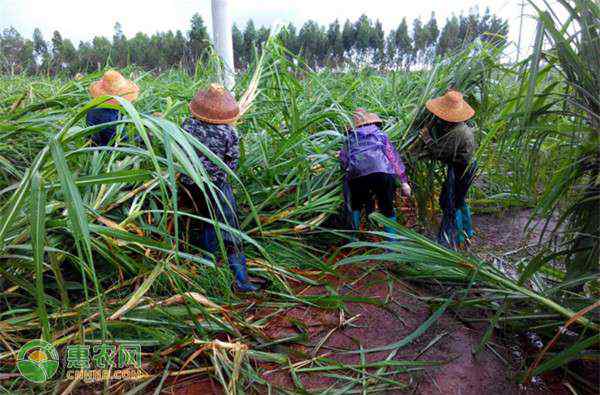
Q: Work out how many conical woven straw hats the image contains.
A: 4